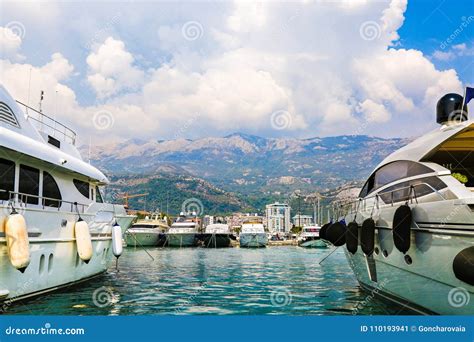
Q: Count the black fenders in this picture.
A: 6